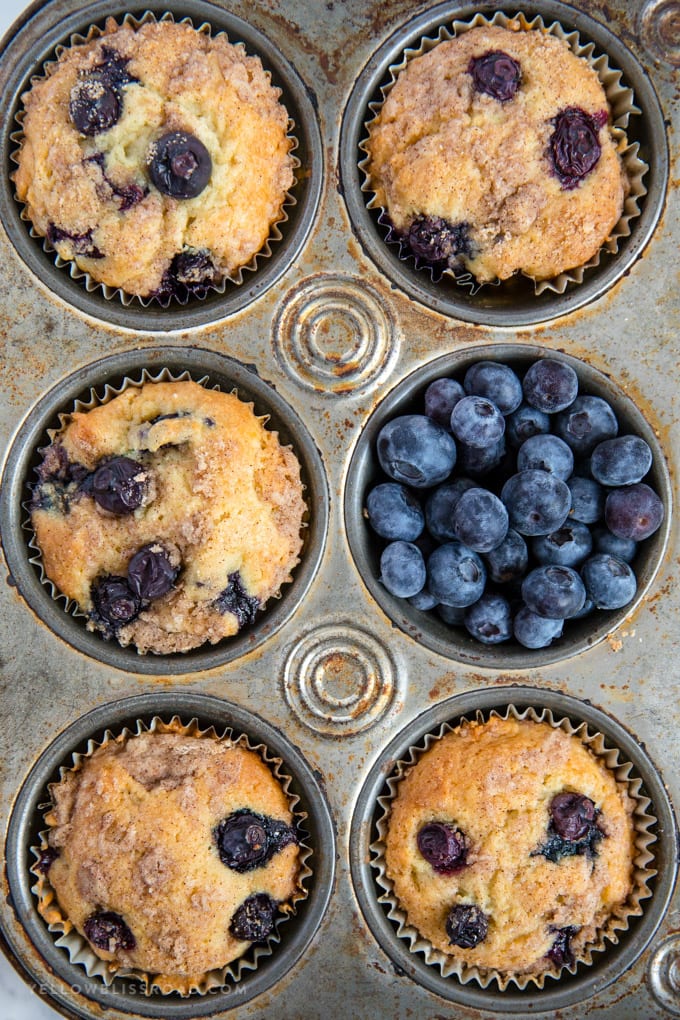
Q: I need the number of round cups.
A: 6